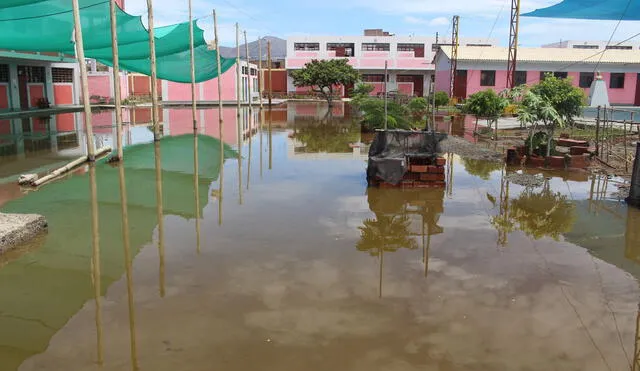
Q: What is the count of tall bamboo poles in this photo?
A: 9